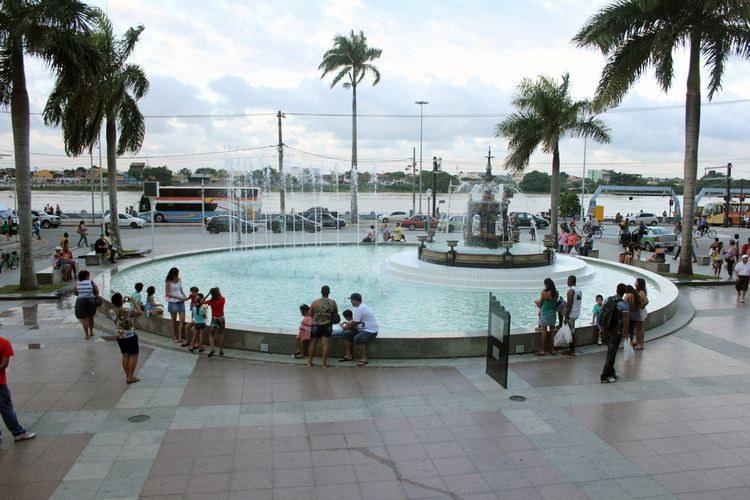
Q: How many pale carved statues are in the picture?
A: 0